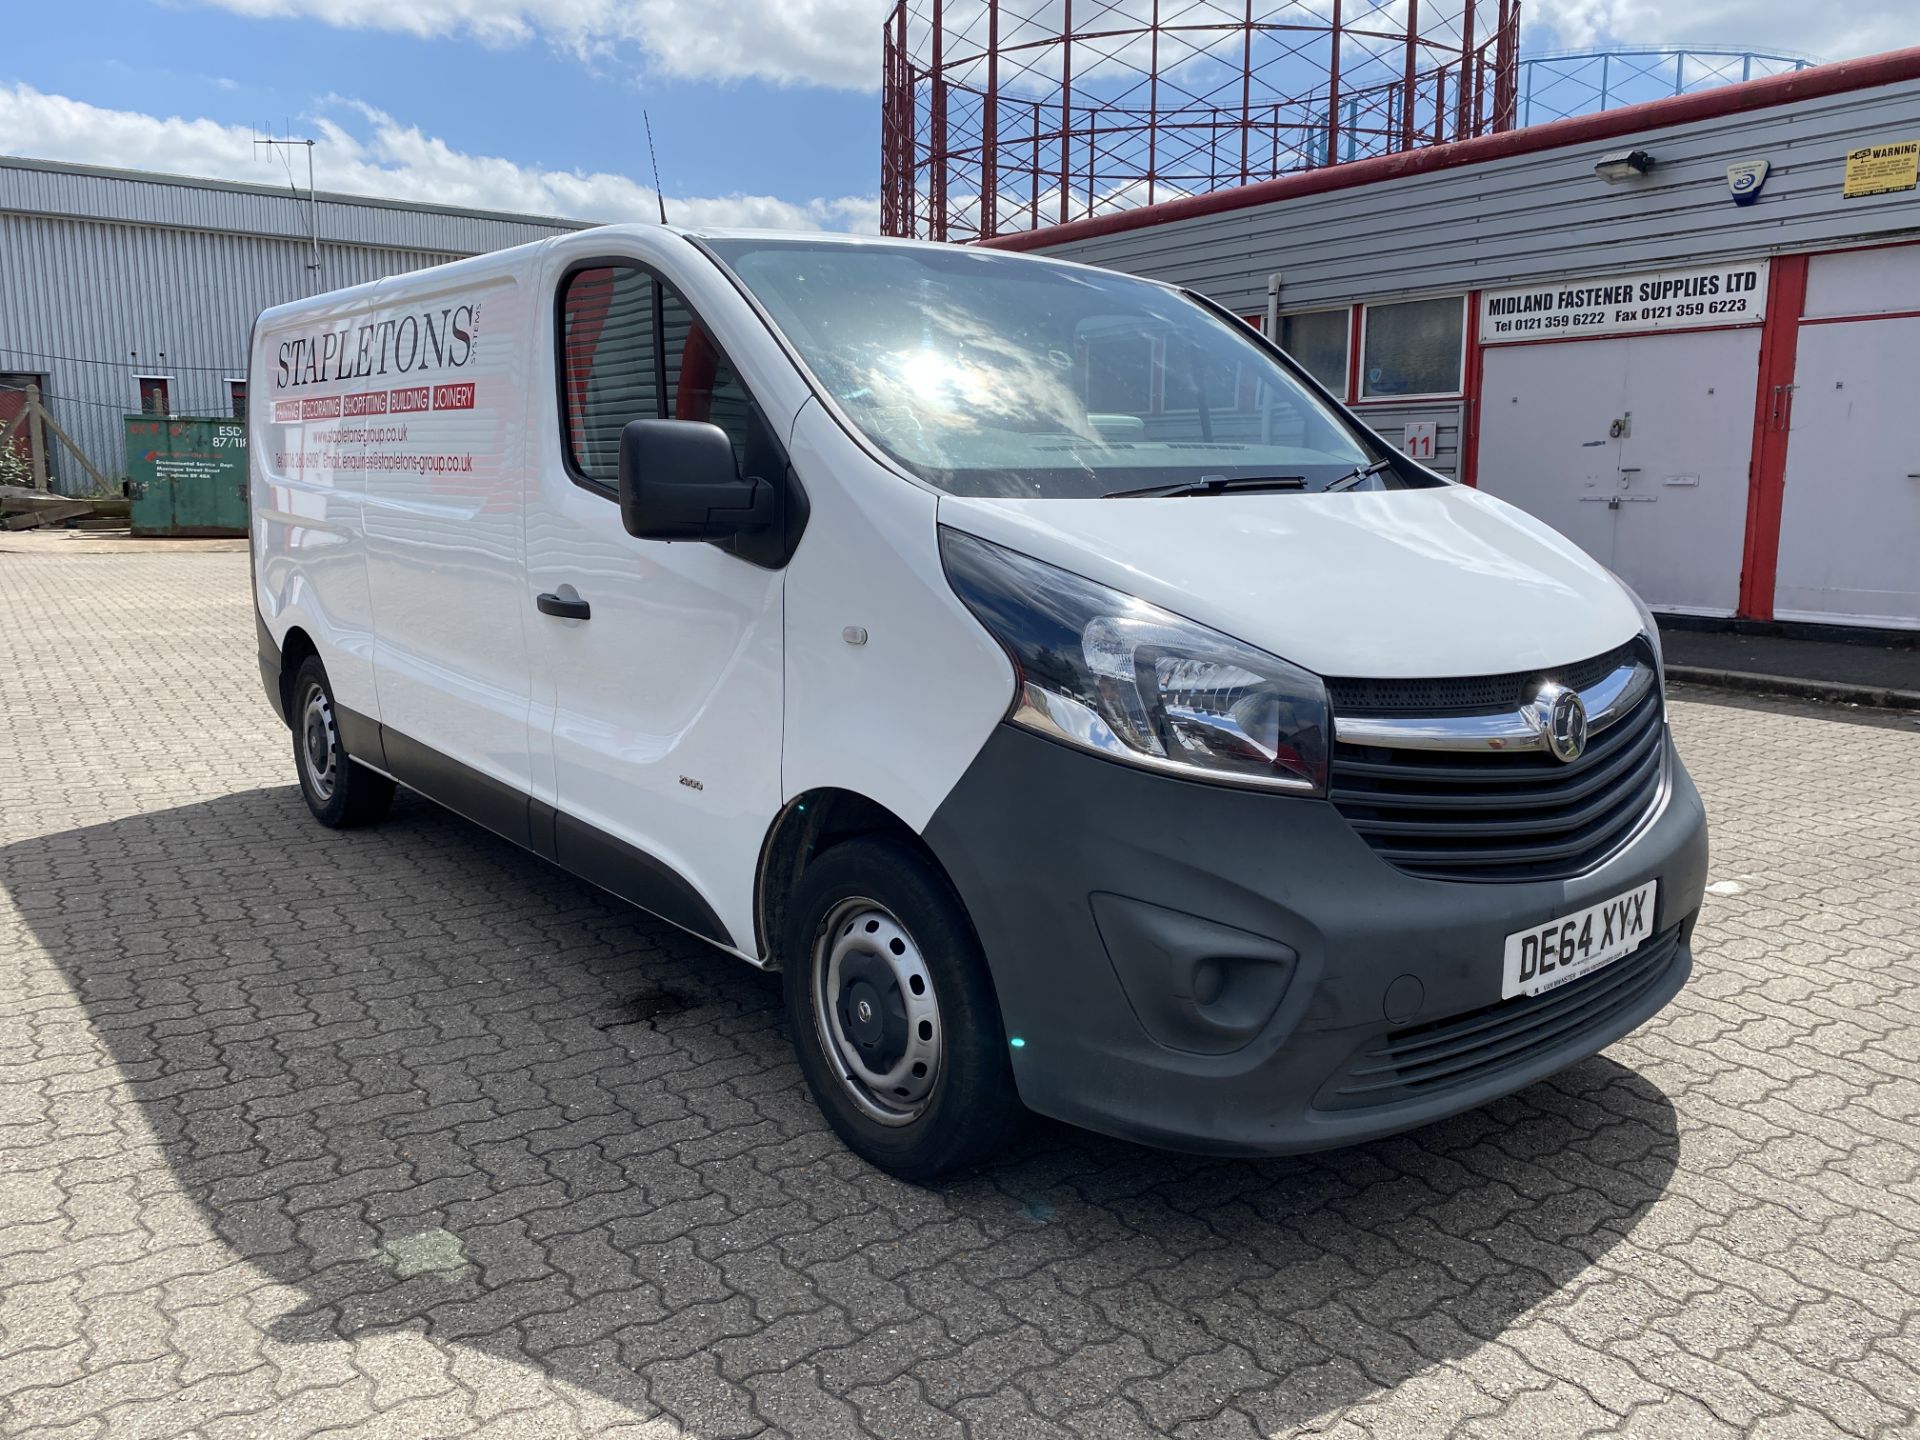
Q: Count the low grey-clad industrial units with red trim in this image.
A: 1